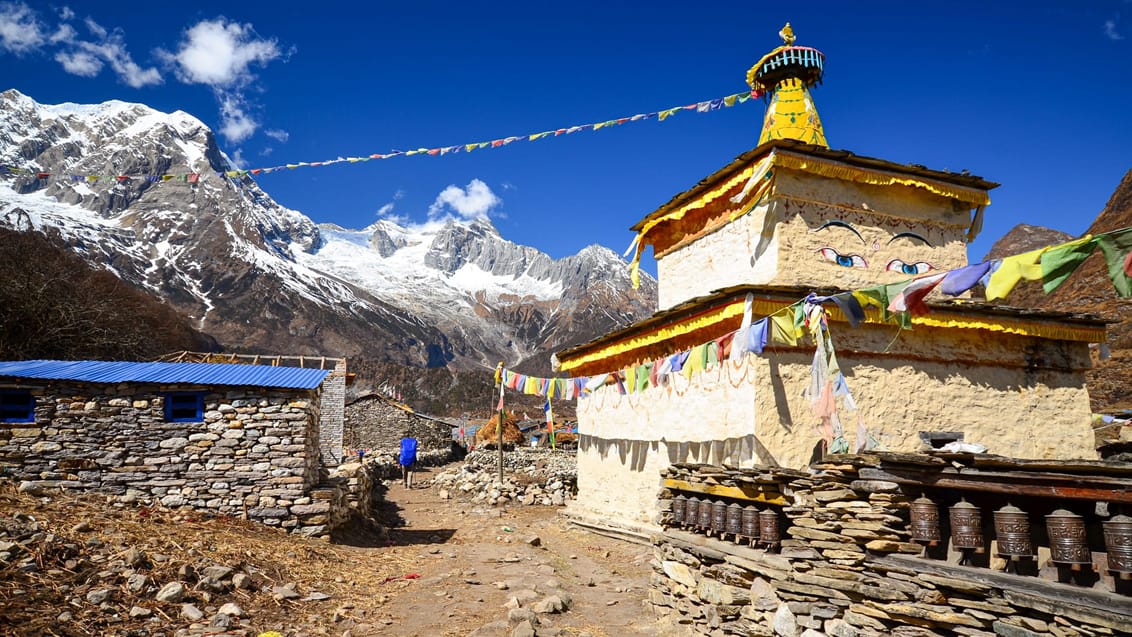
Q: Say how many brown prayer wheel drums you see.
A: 12